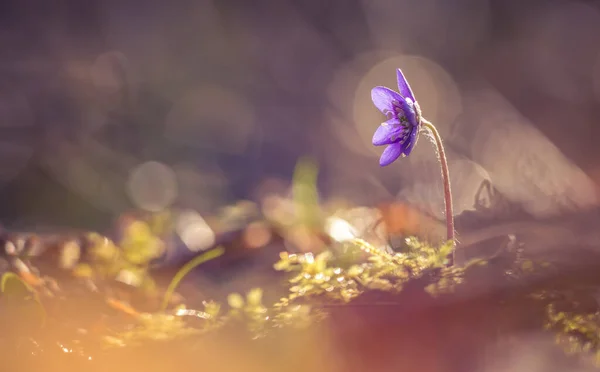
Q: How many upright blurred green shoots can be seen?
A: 1